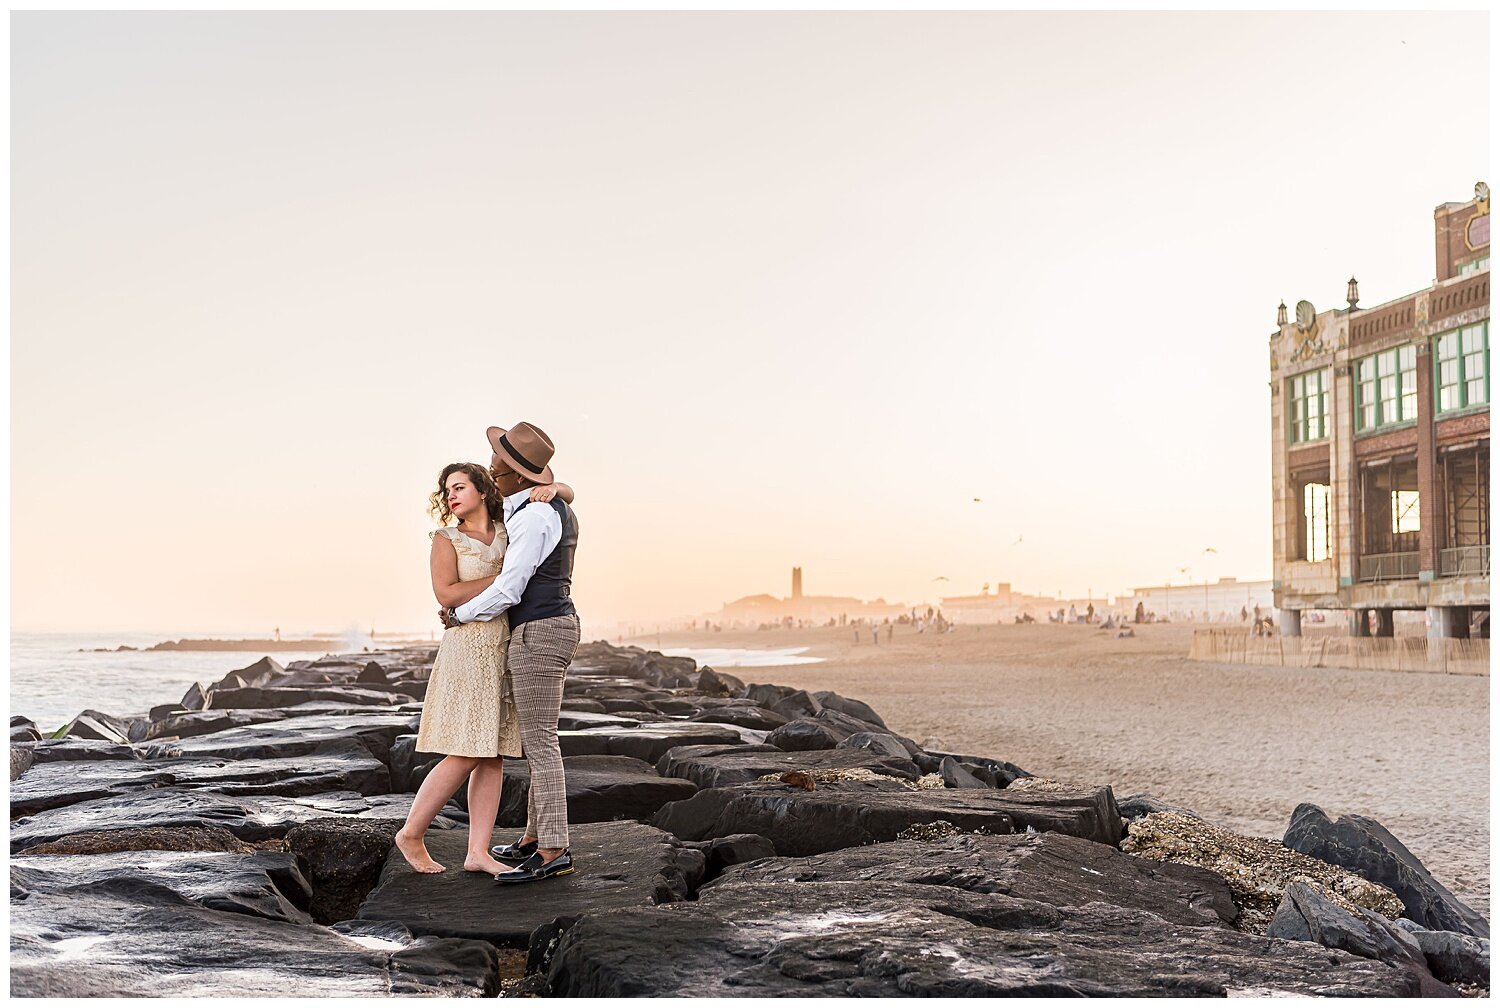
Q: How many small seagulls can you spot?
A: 5